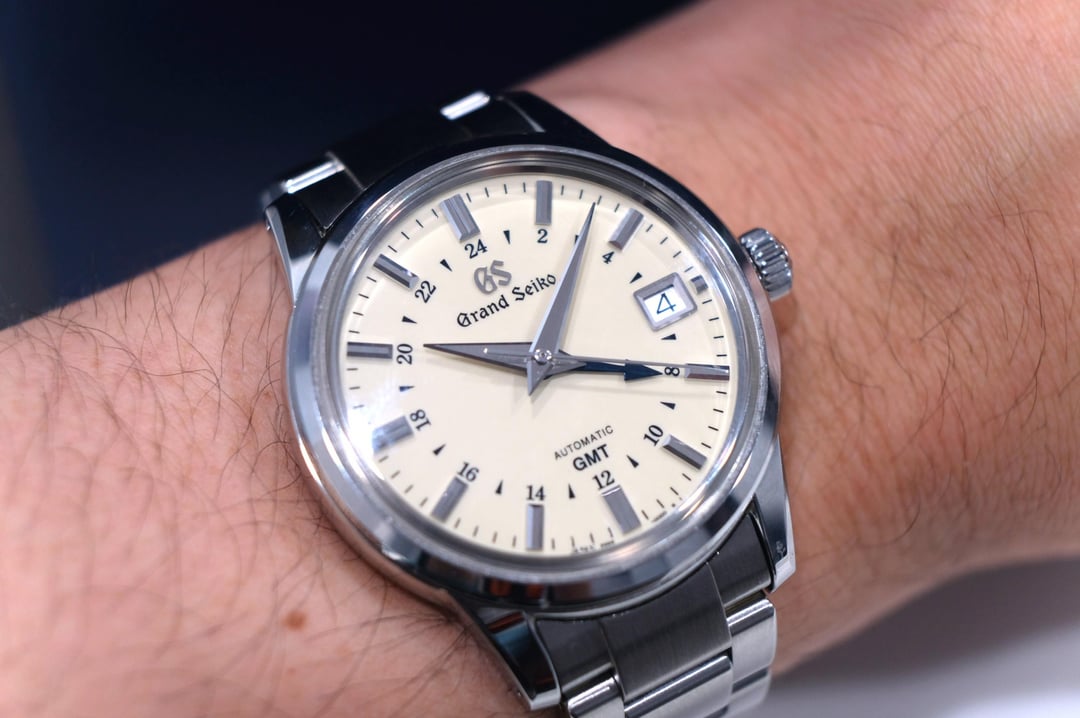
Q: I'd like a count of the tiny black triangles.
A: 12